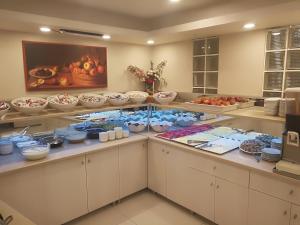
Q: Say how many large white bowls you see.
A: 7